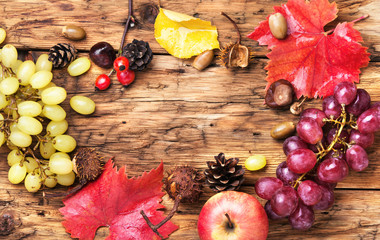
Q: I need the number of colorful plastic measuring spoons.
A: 0